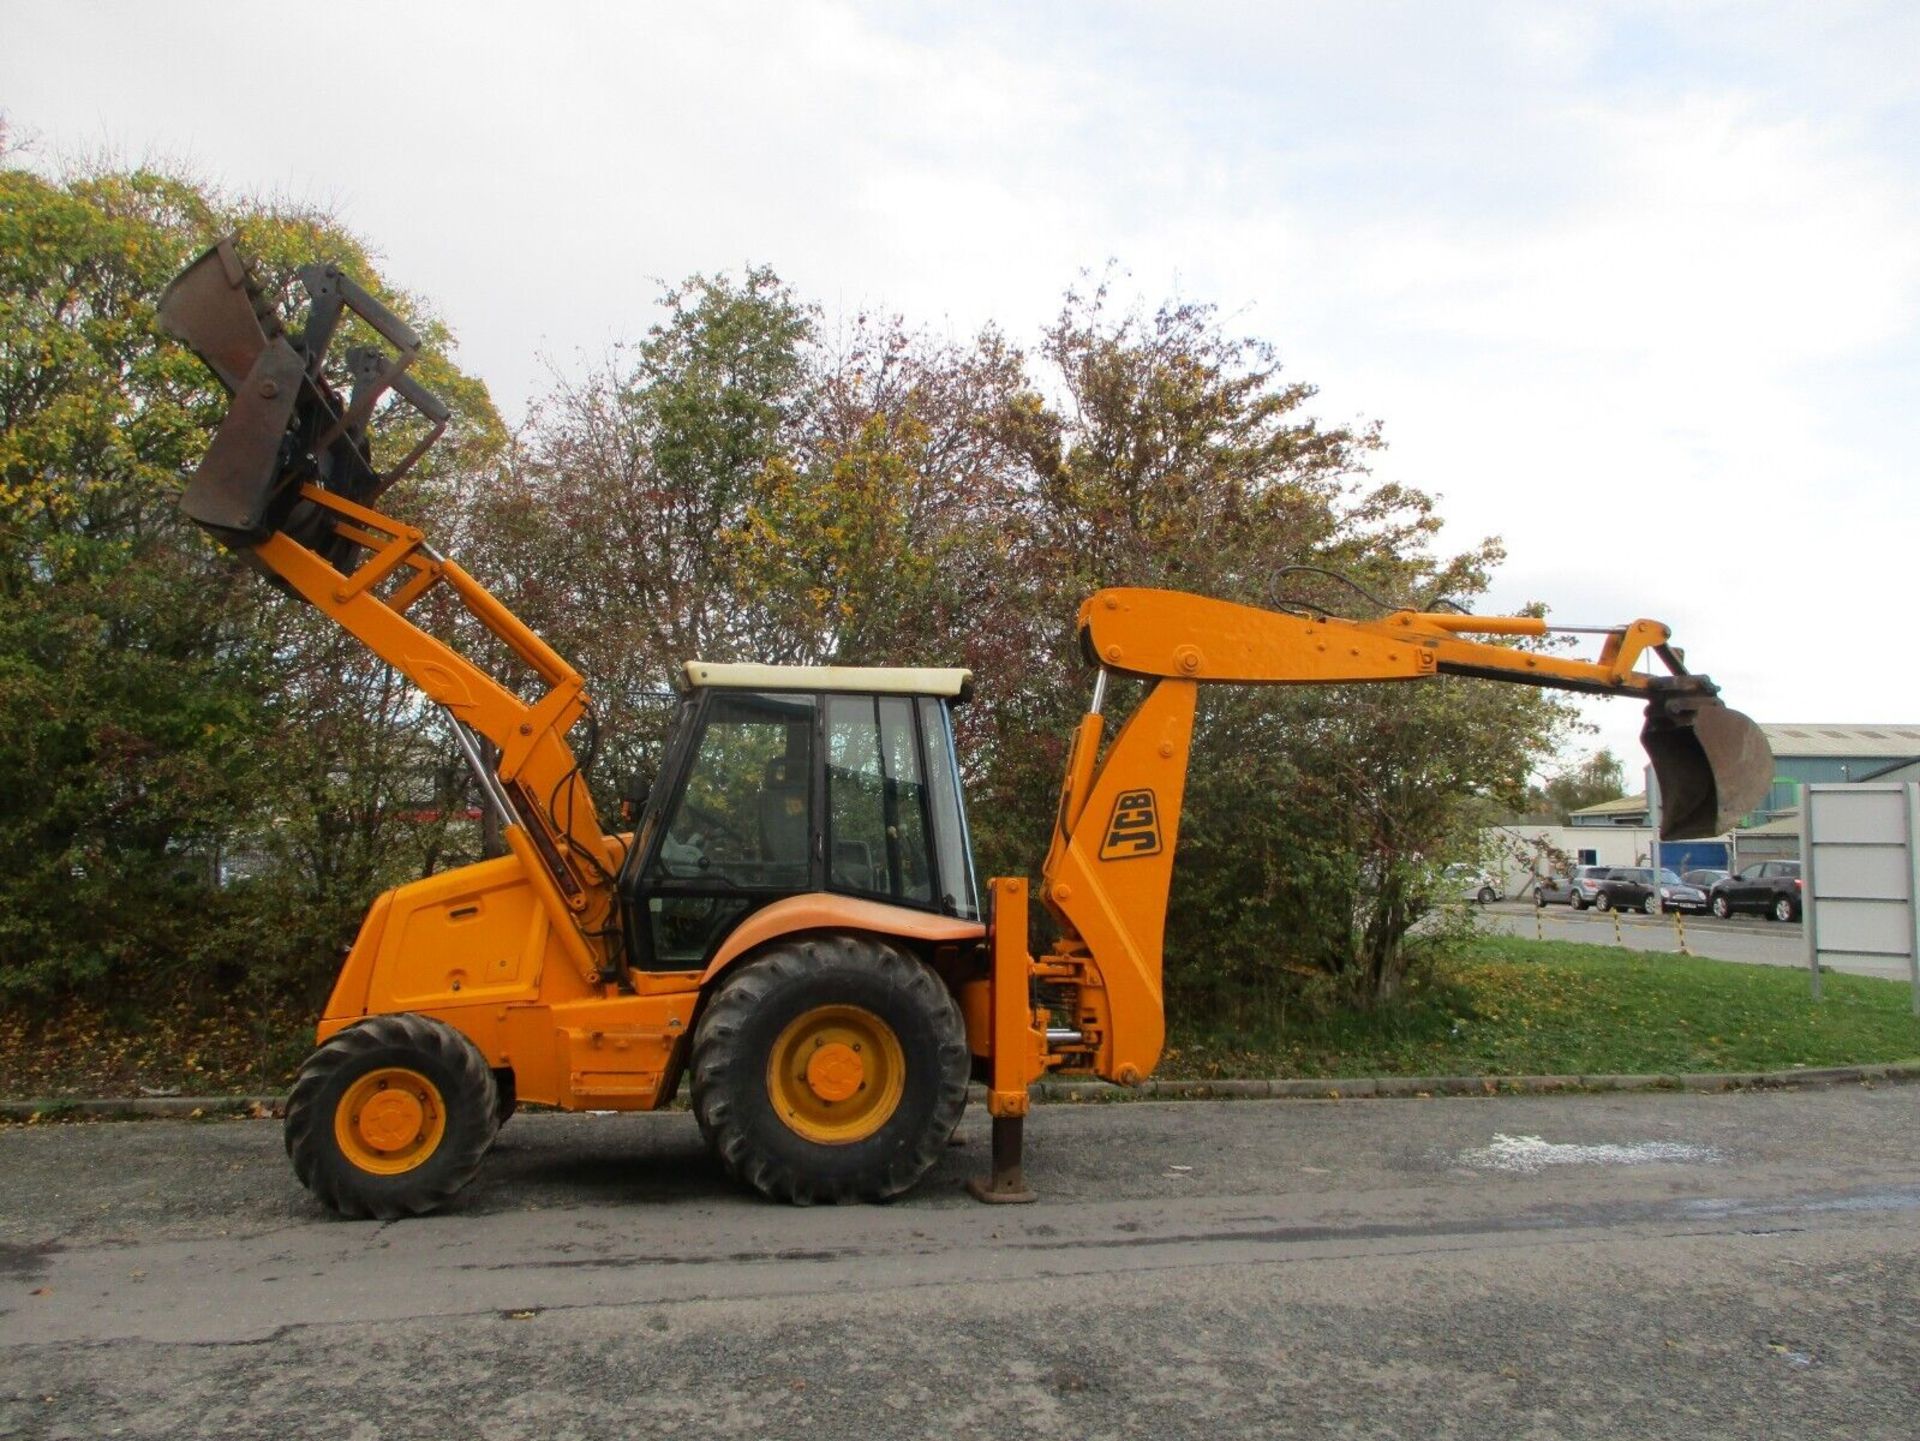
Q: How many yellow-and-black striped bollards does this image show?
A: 3